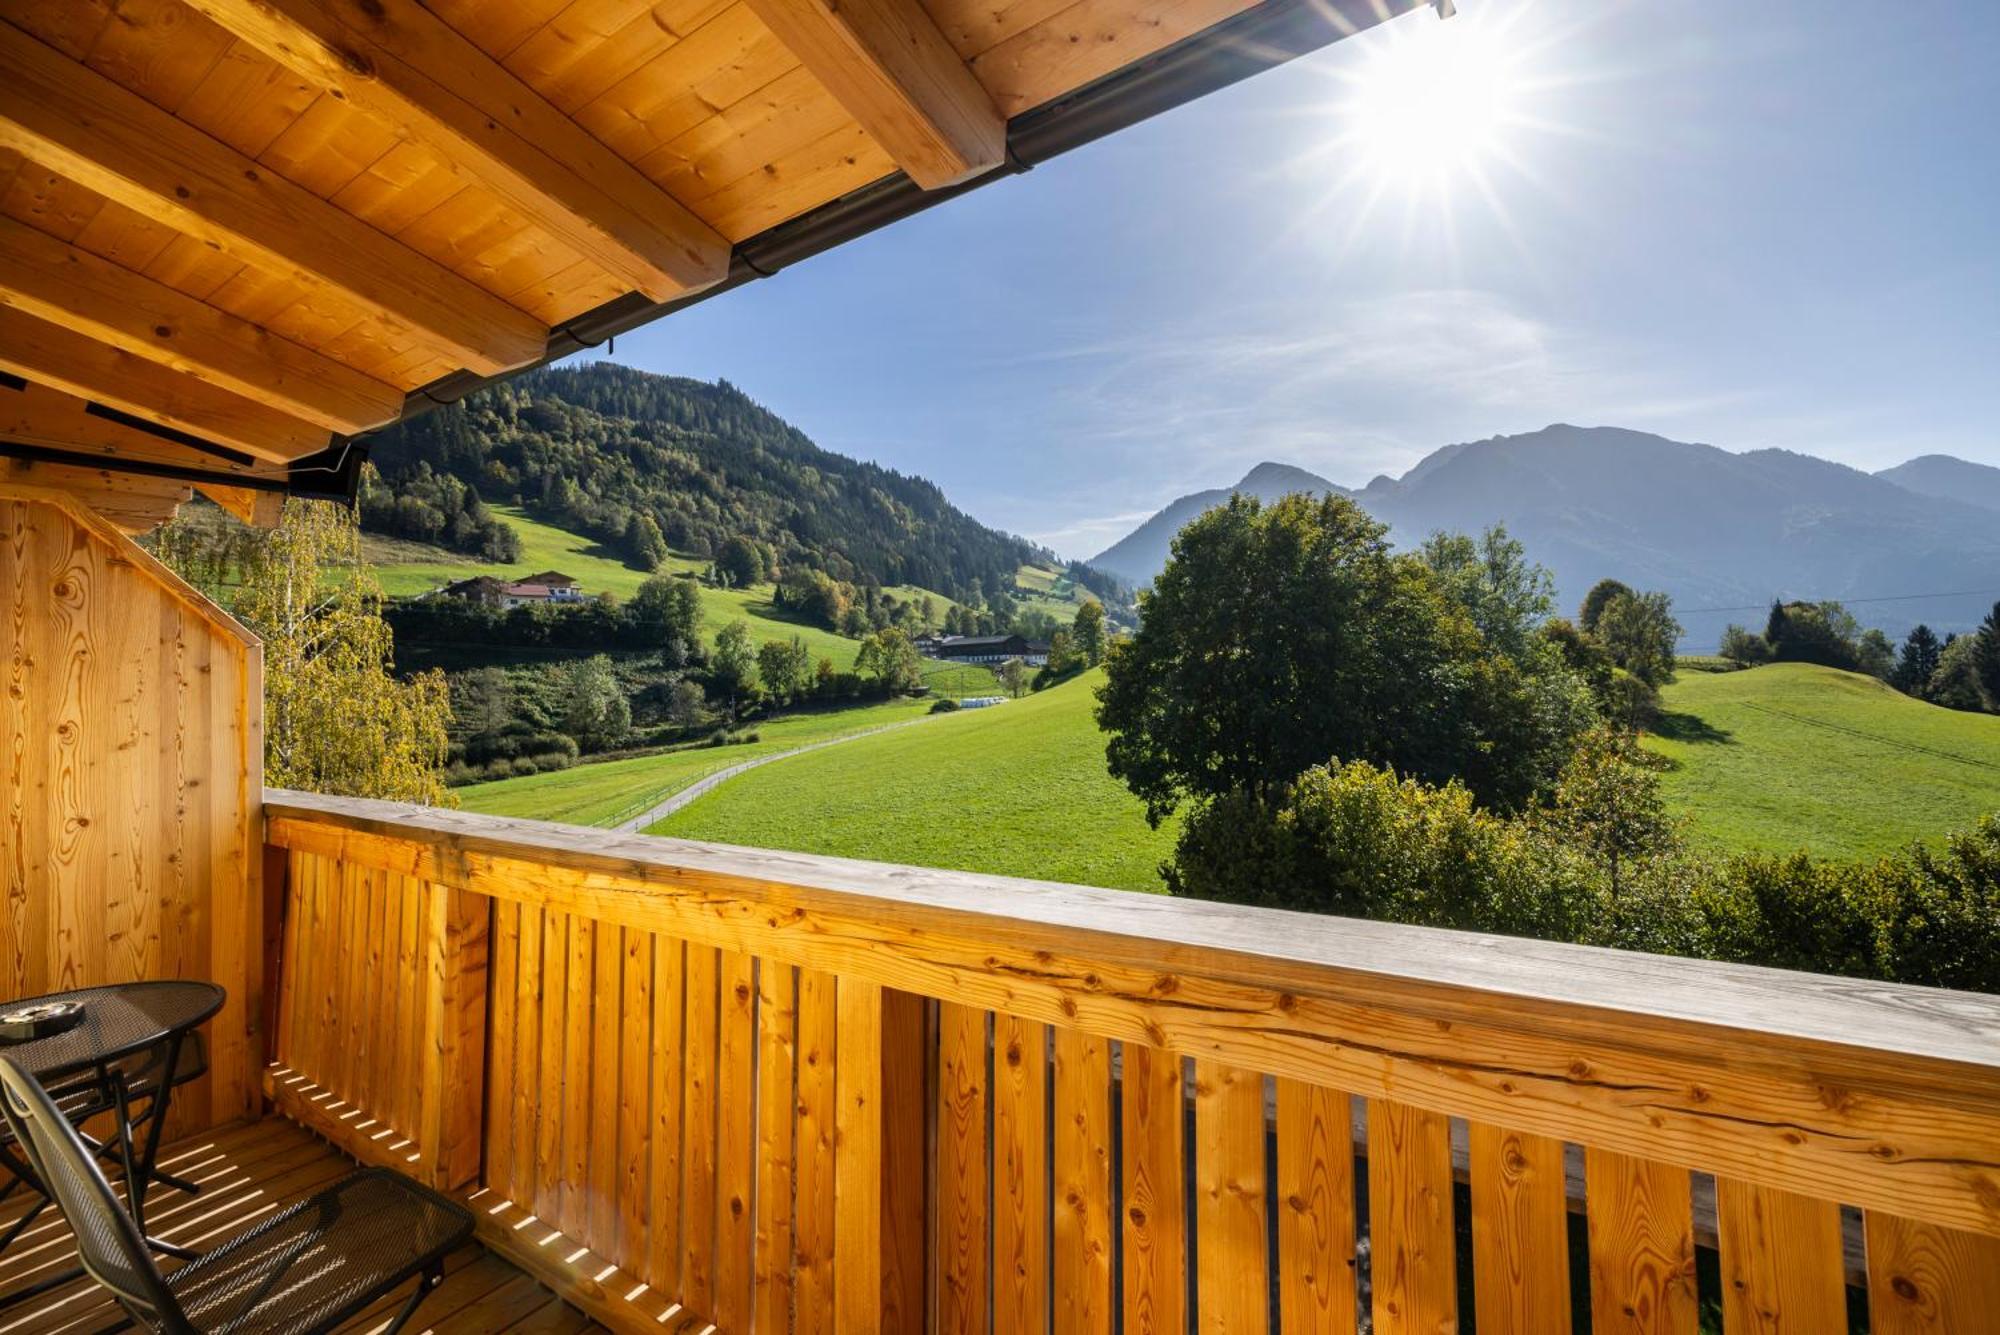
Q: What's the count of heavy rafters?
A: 5